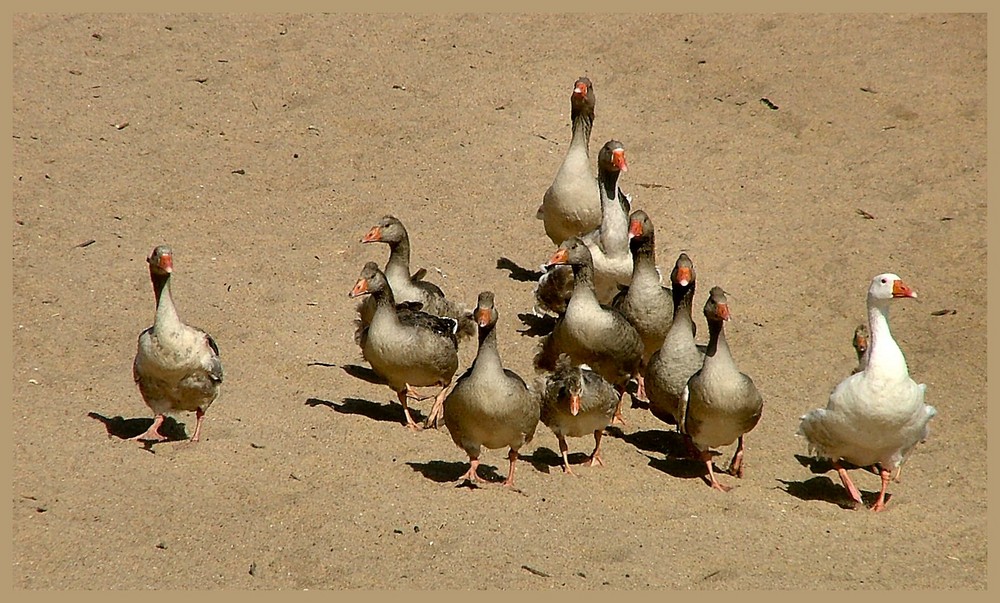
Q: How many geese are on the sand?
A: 13